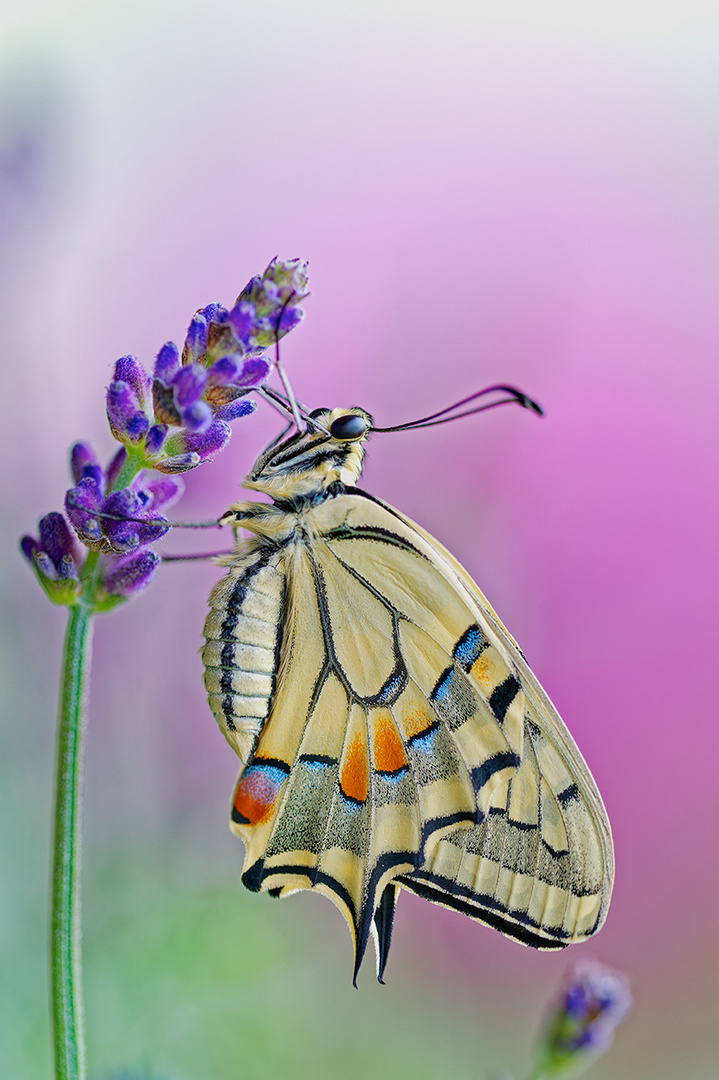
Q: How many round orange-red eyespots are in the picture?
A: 1